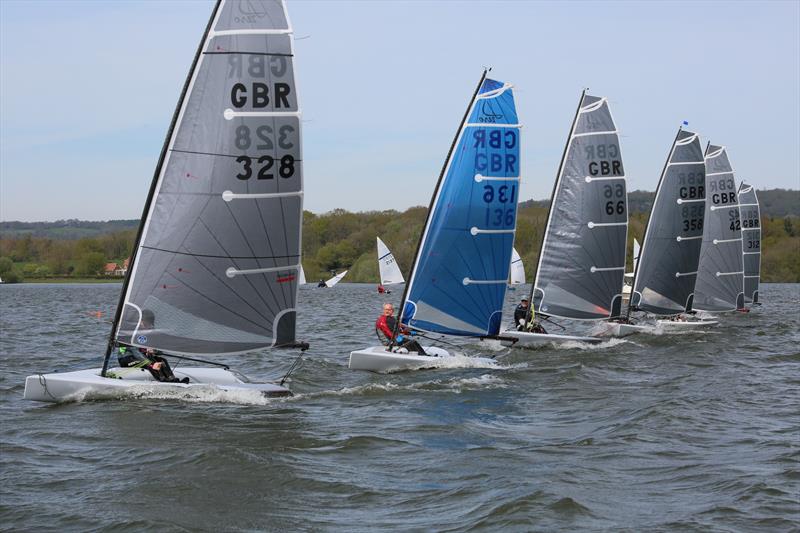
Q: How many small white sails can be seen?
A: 5